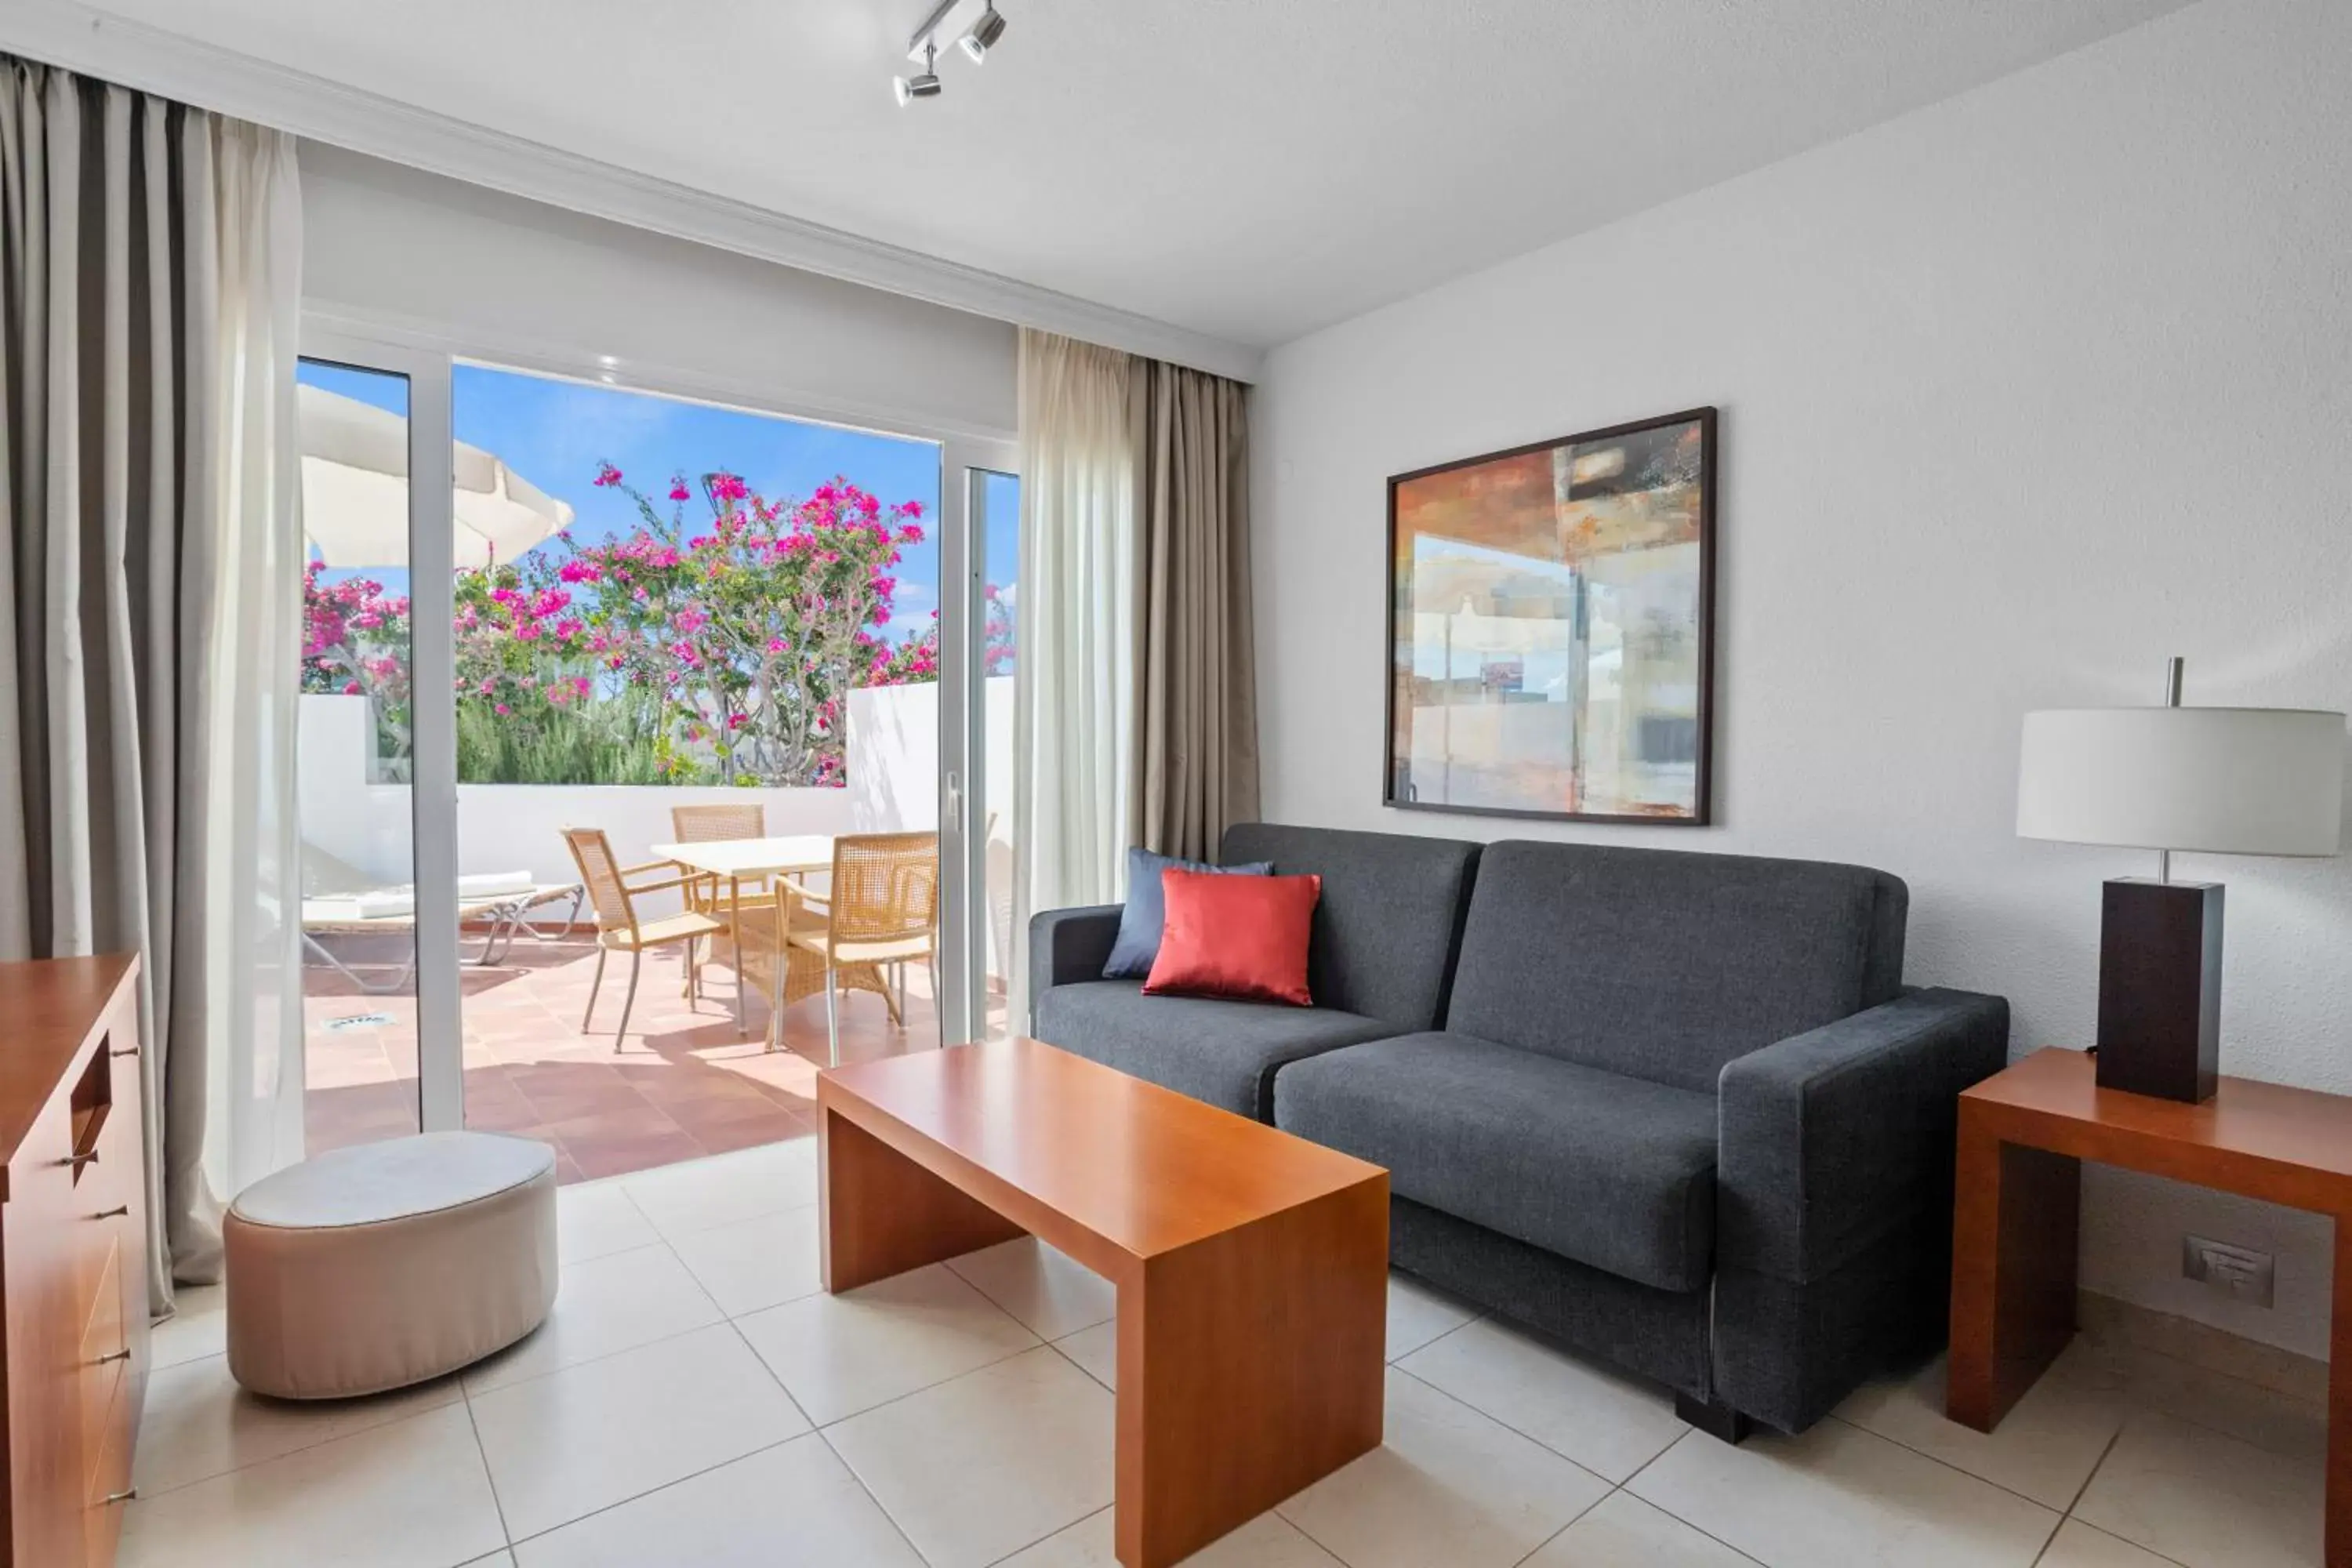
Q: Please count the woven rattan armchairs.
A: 3